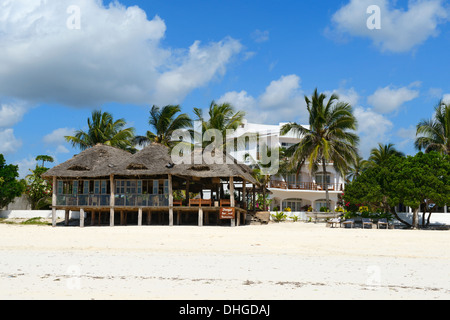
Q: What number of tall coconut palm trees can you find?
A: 5